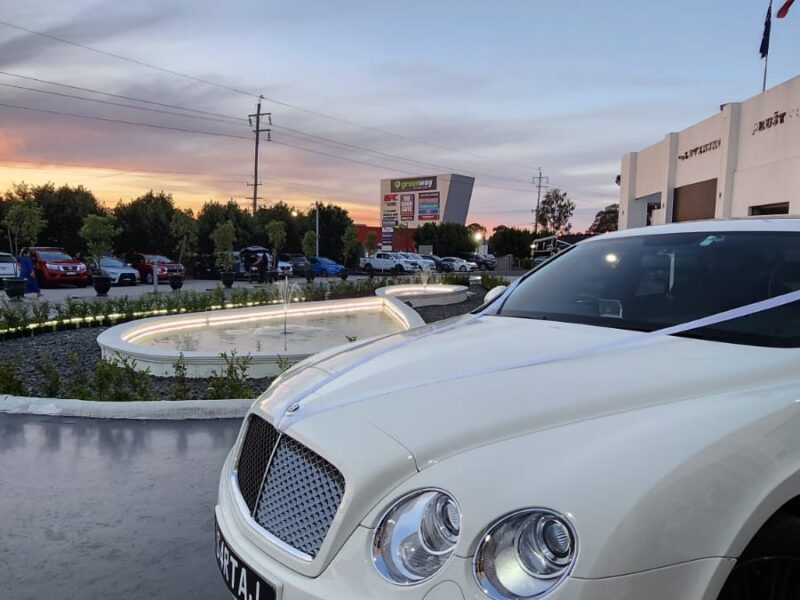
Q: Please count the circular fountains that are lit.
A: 2